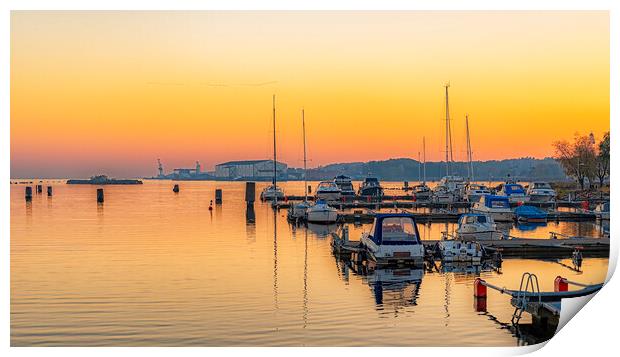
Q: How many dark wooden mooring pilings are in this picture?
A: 7